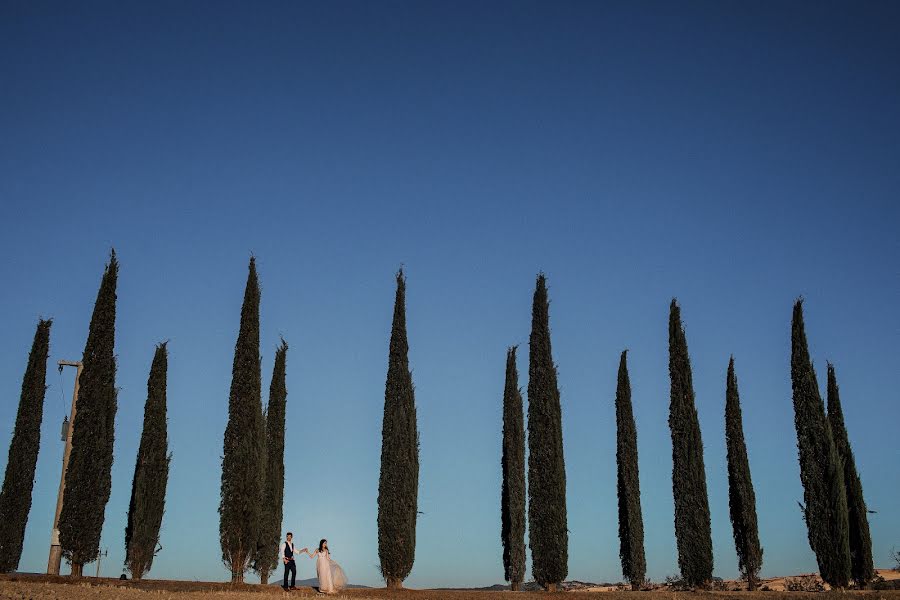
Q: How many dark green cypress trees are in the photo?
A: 13